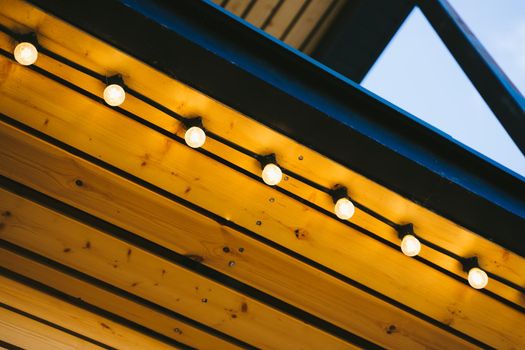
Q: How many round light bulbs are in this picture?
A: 7